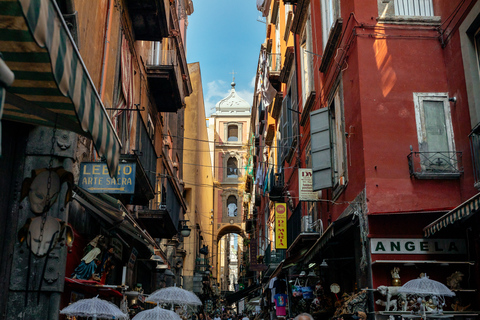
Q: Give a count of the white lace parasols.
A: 4